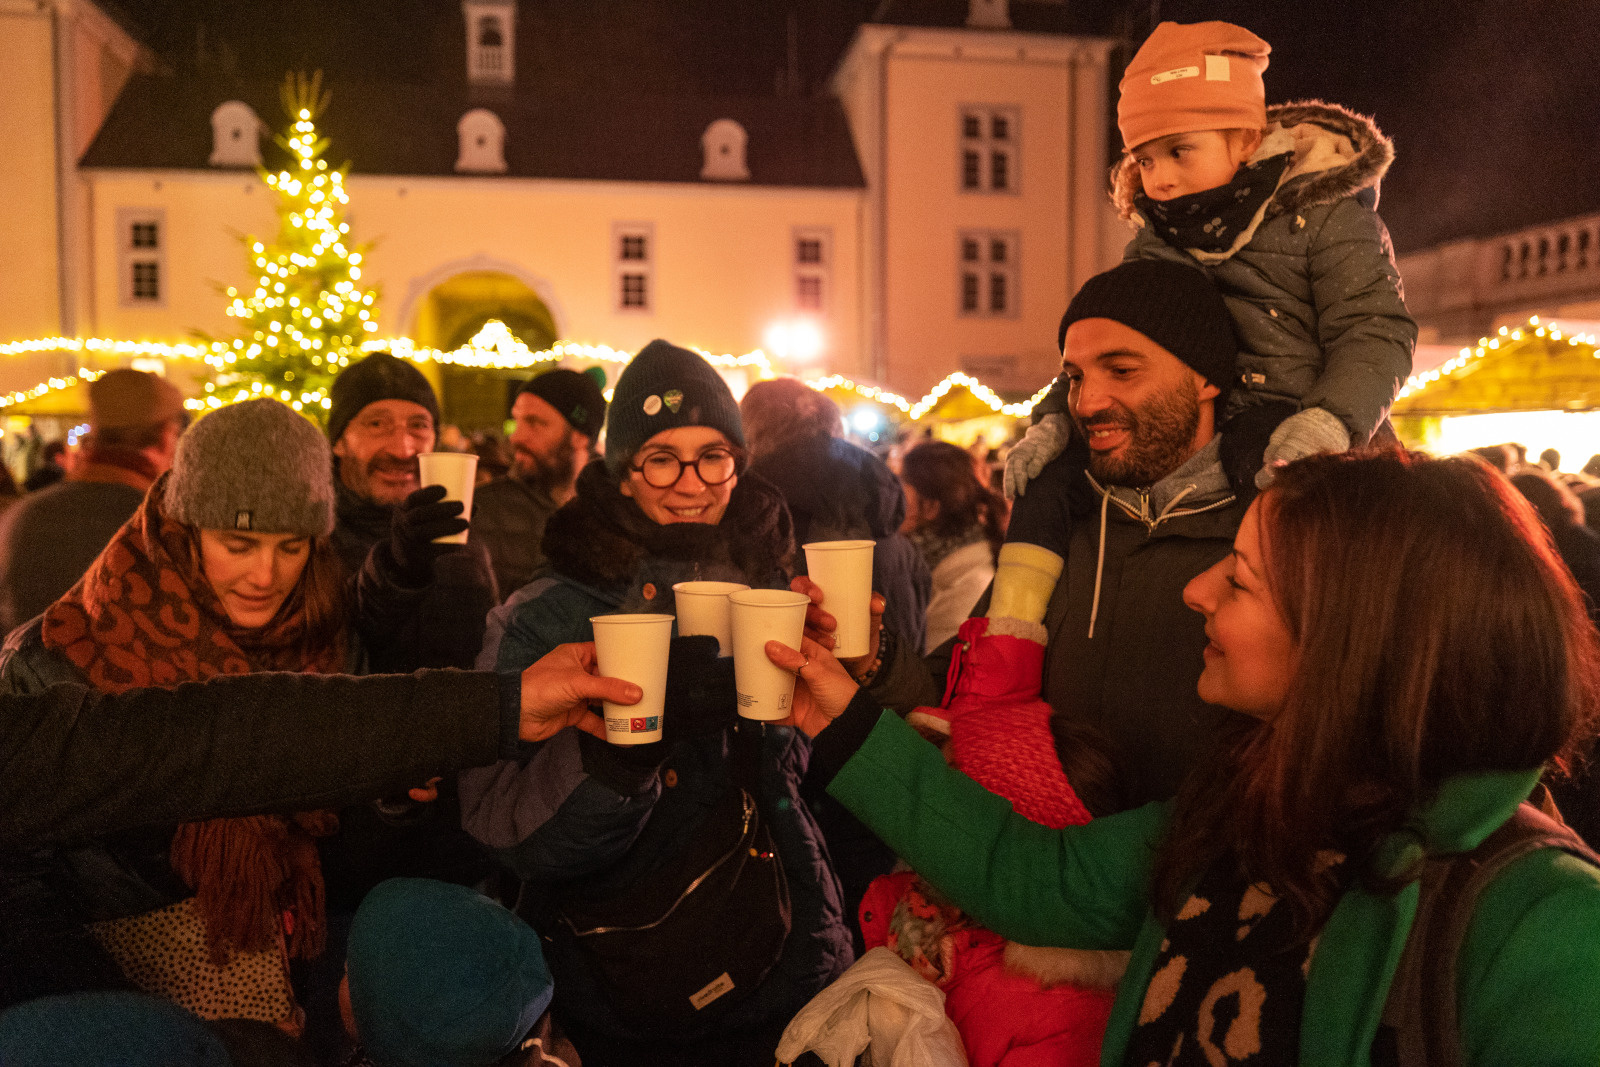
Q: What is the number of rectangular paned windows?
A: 5